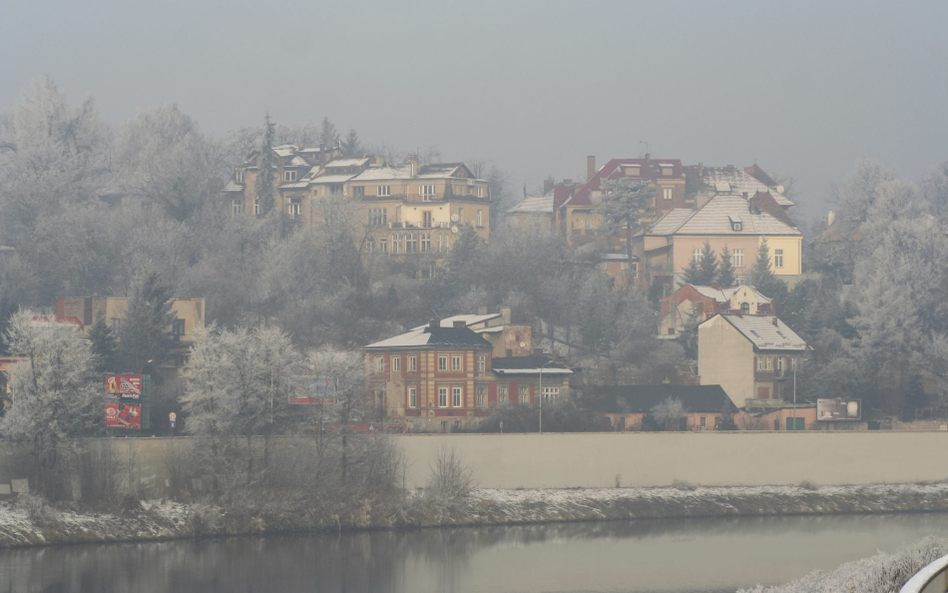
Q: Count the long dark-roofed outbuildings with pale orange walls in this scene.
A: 1